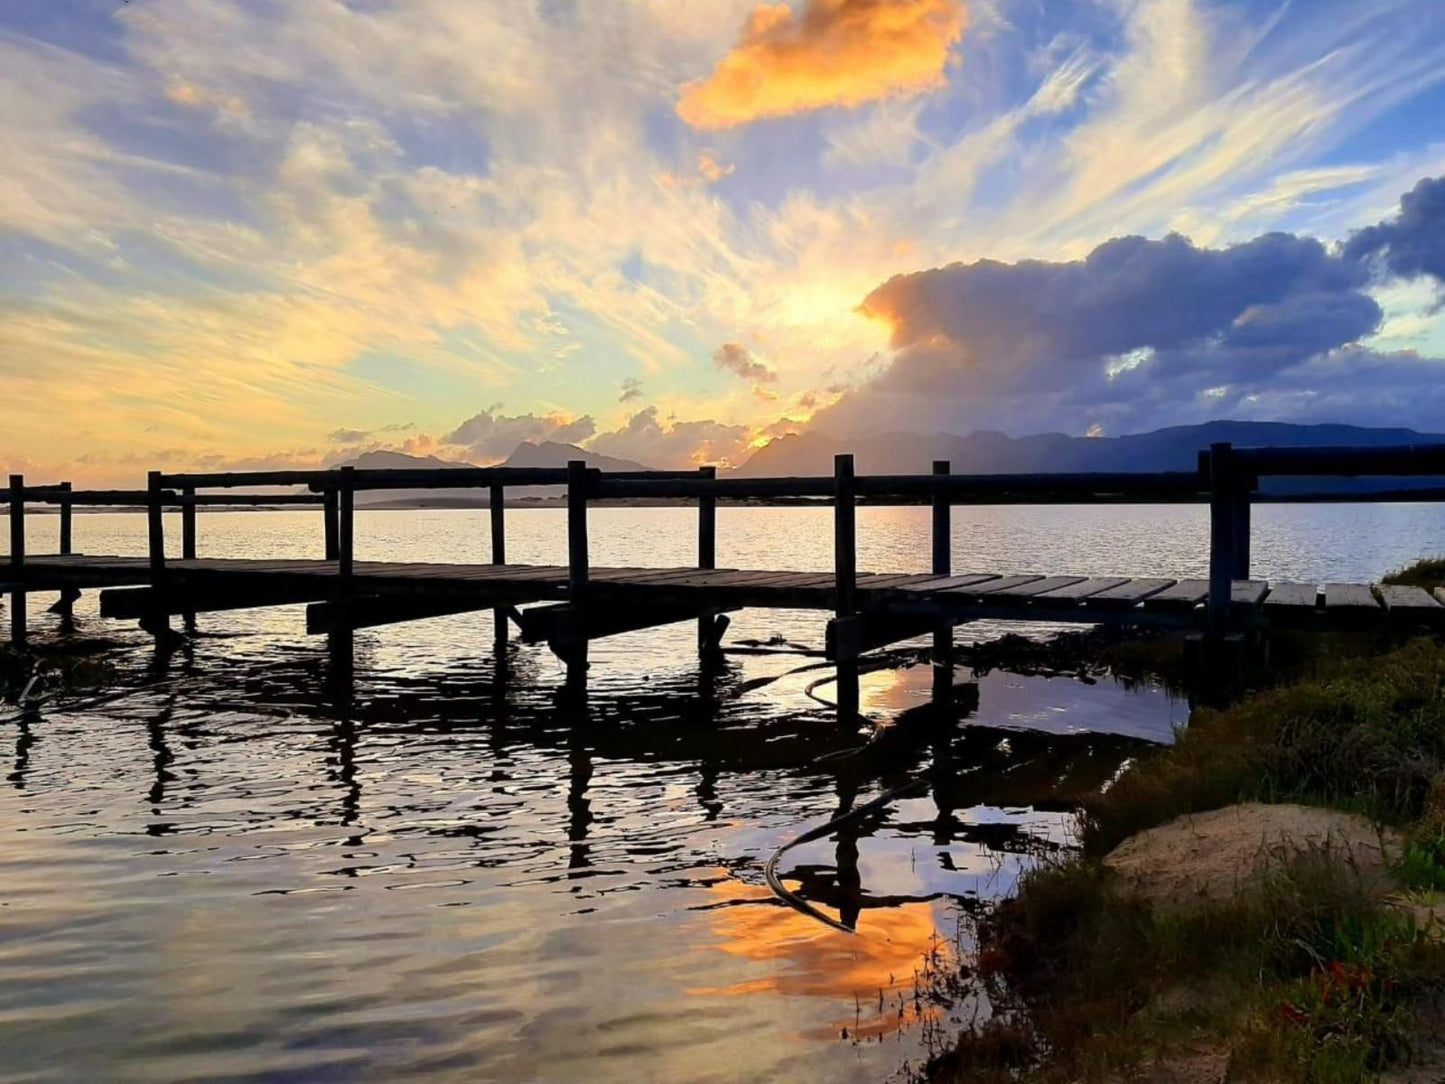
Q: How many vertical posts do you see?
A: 13